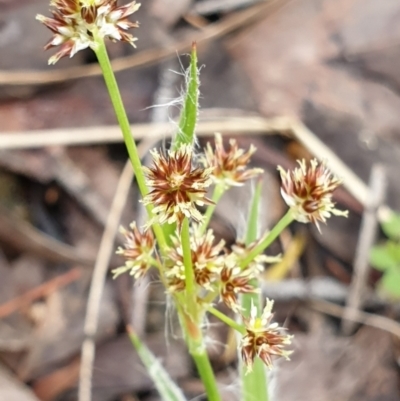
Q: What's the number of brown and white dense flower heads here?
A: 8